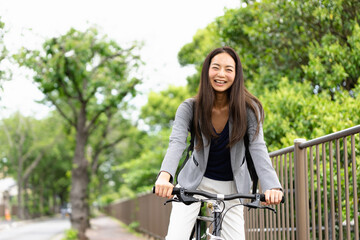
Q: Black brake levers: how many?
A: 2